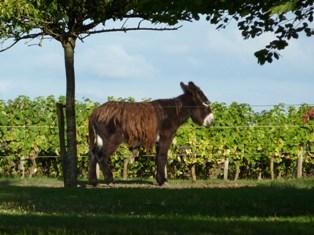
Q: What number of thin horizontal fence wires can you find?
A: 3